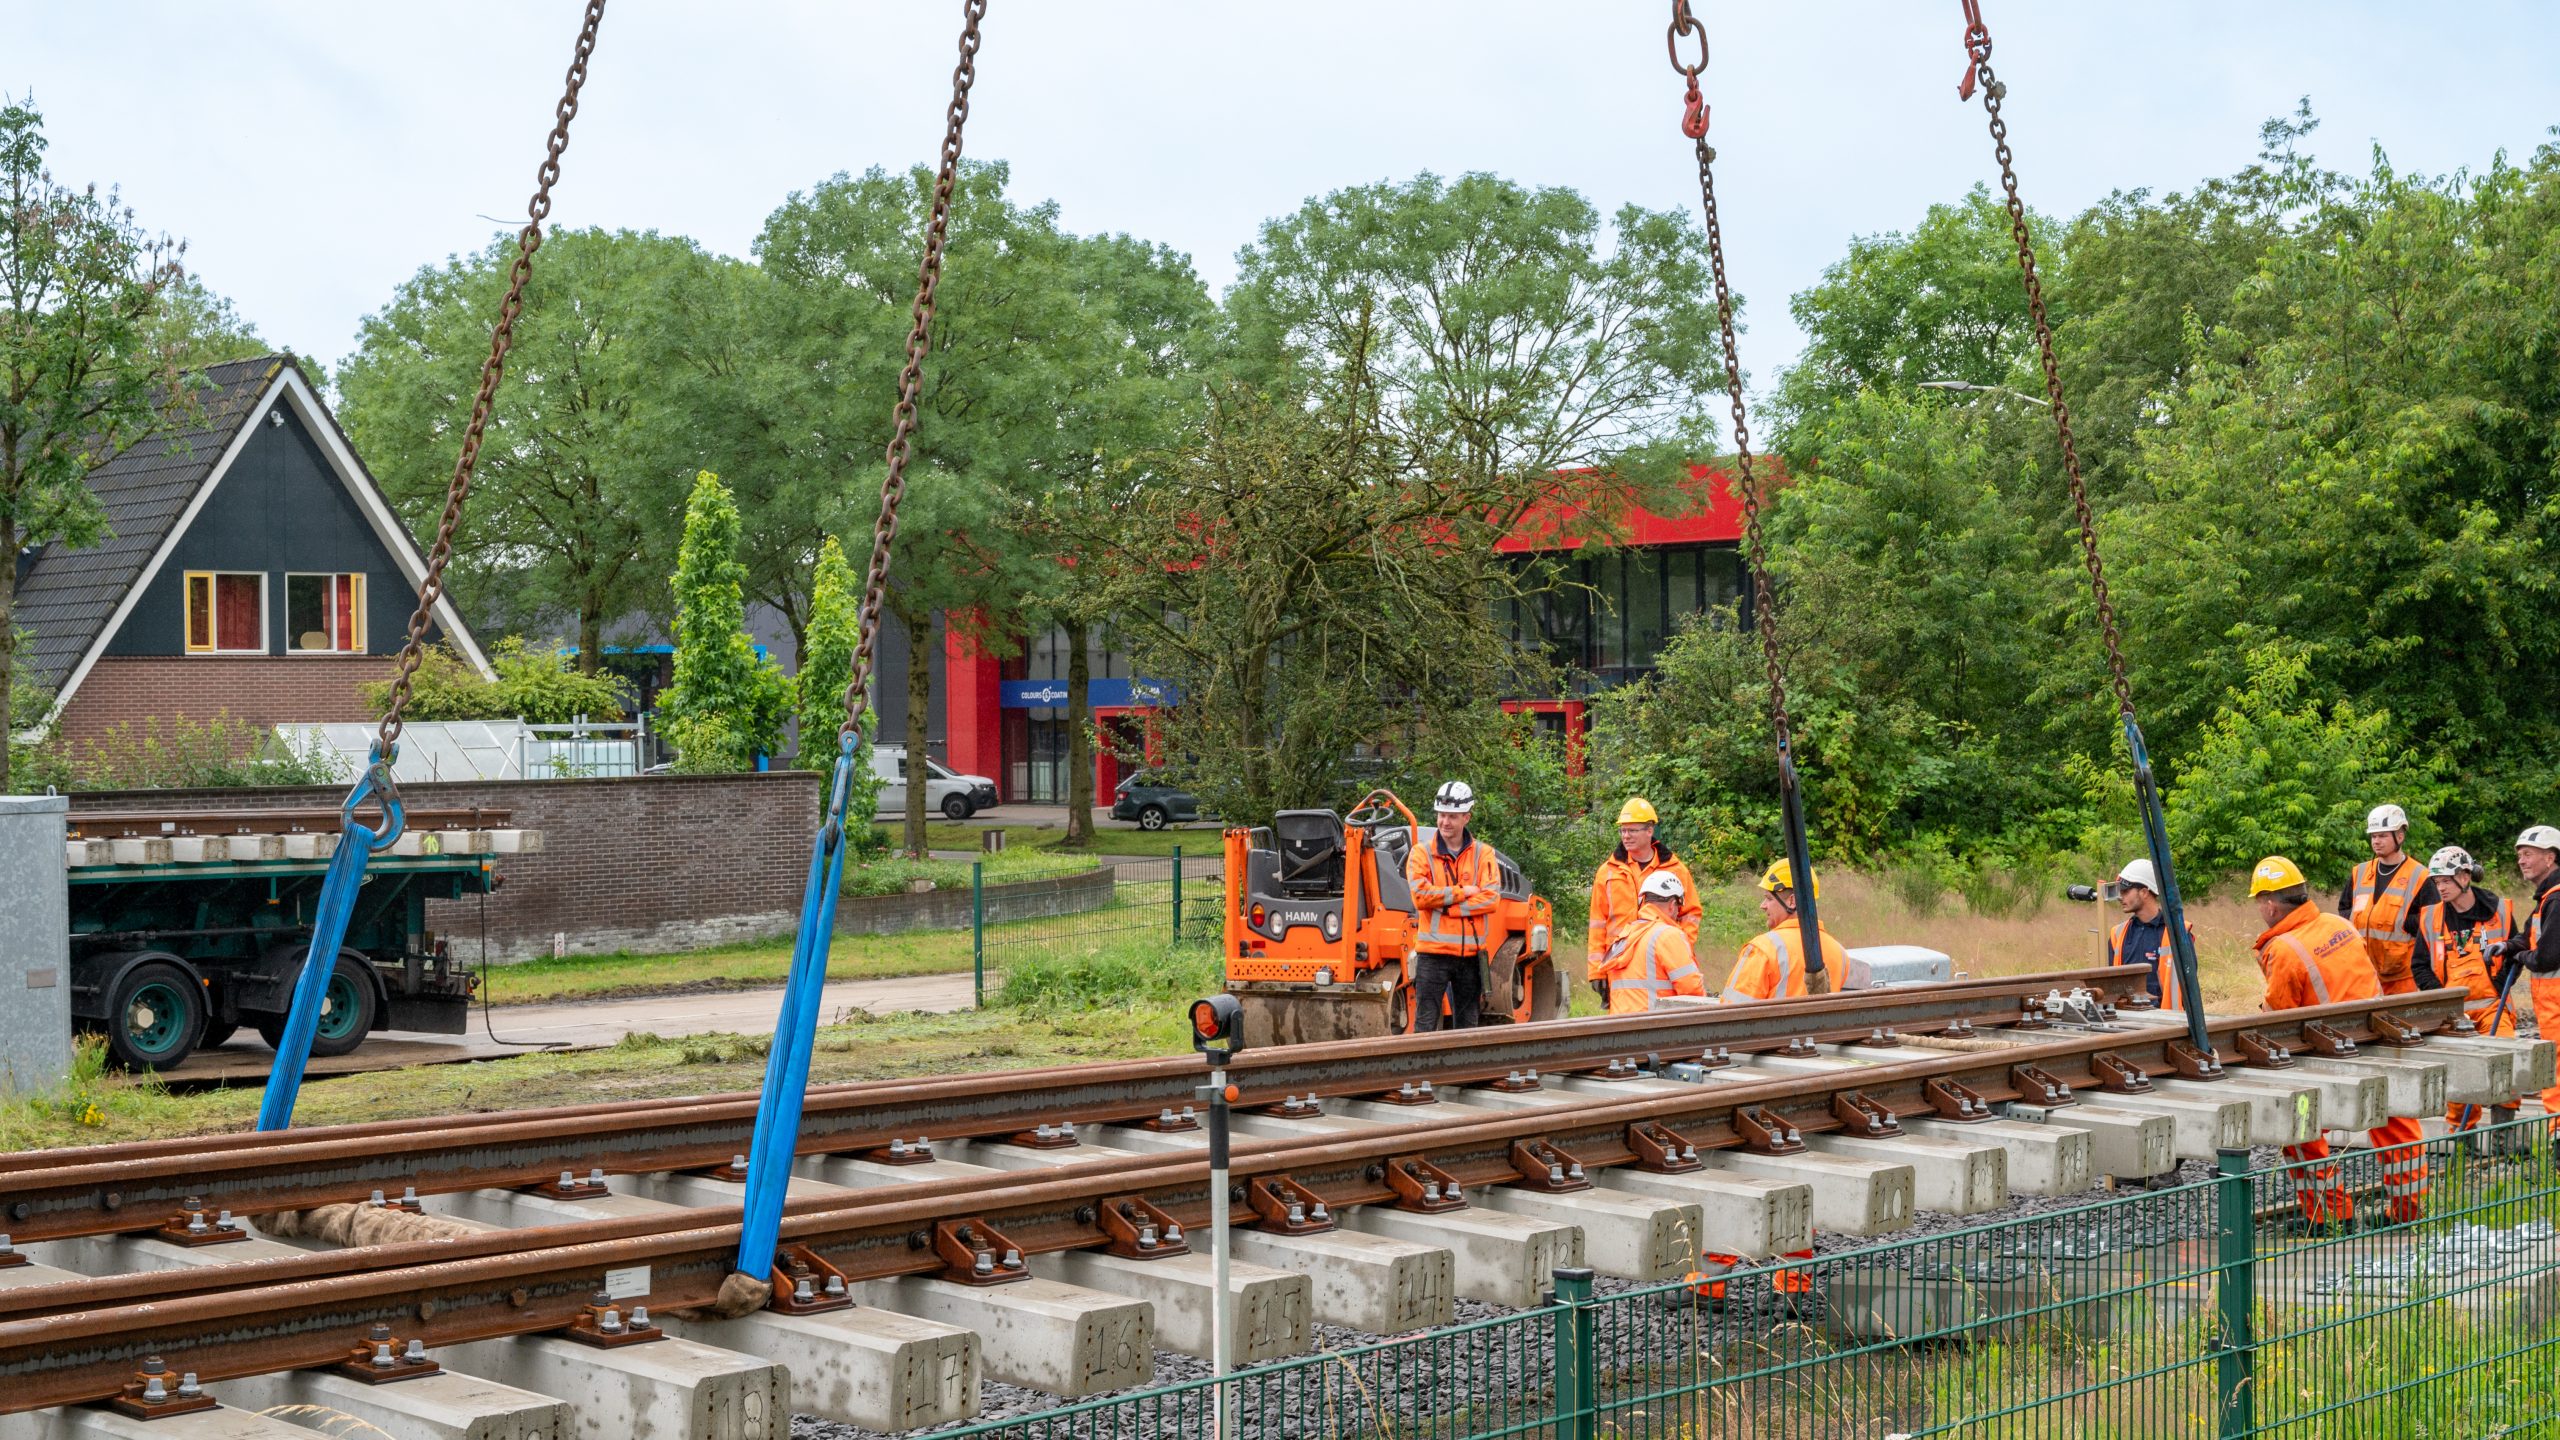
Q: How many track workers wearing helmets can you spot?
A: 9